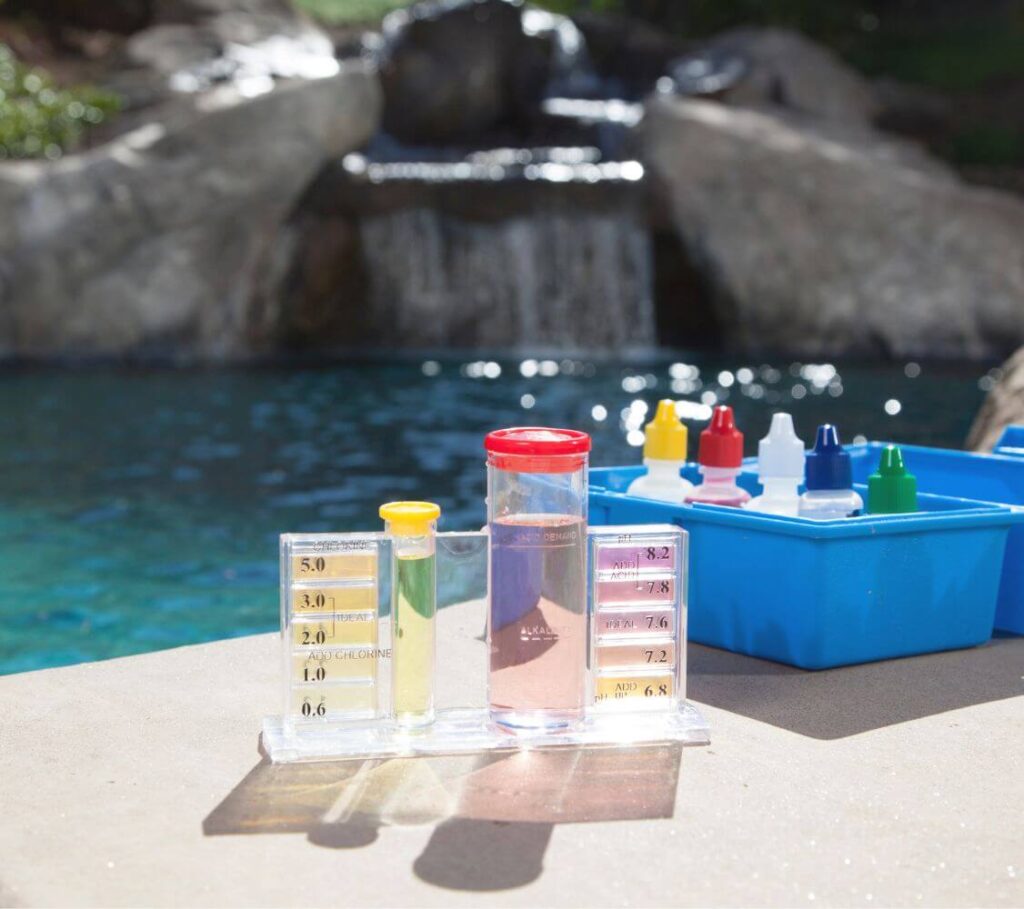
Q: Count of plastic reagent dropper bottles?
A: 5